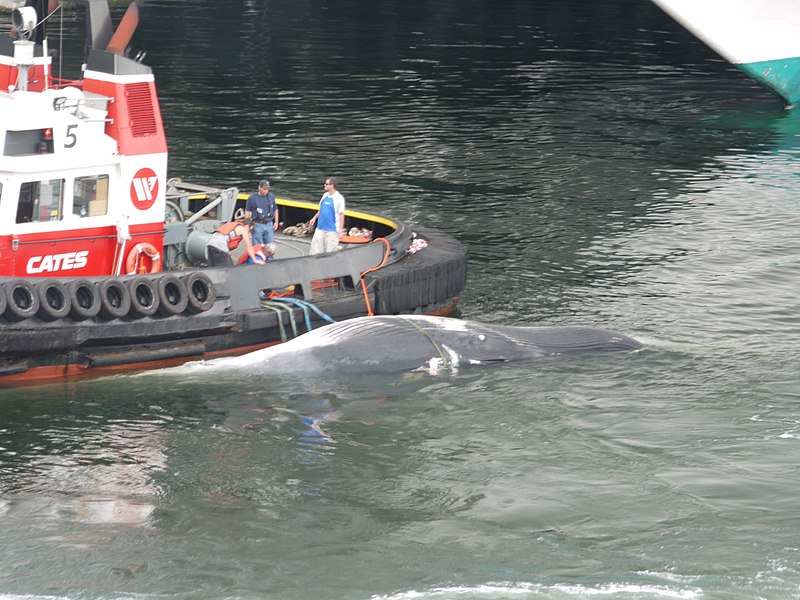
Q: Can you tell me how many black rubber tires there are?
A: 8